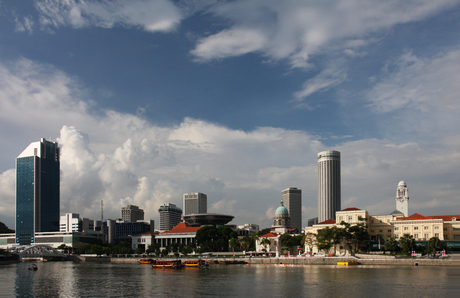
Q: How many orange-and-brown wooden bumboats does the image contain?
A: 3